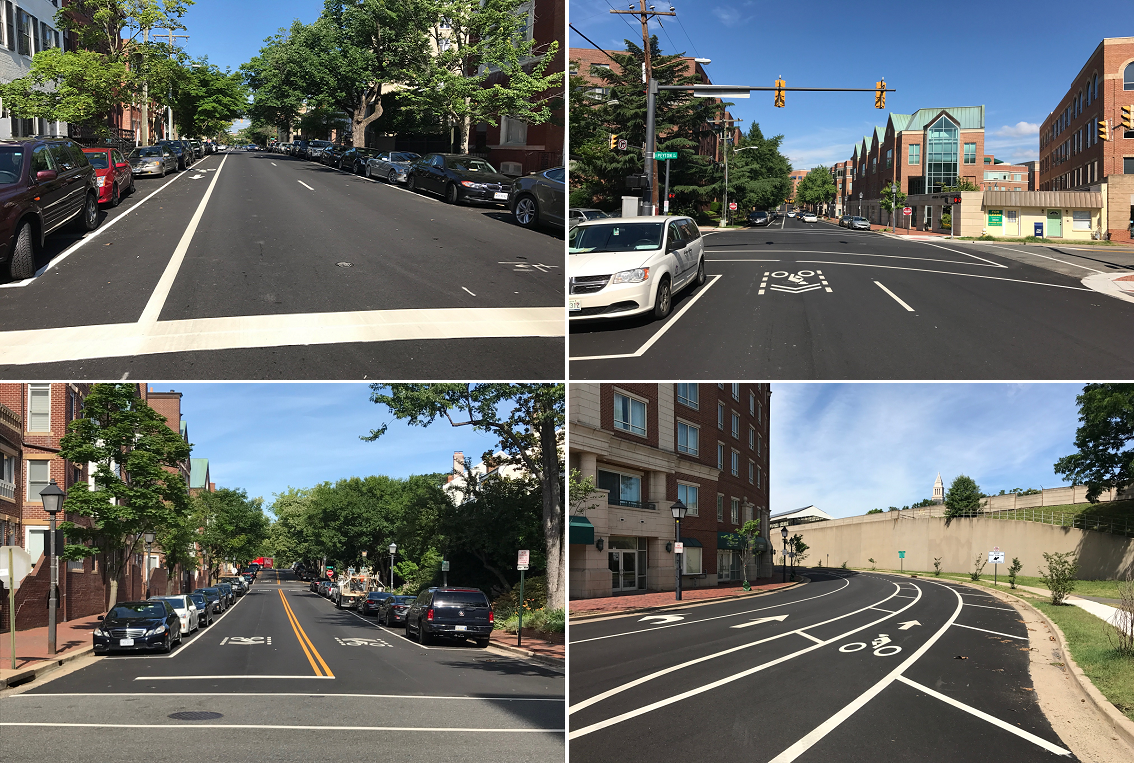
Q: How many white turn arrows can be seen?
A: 1